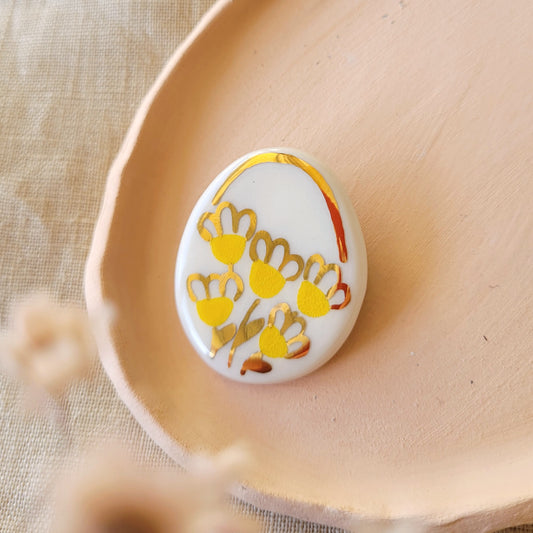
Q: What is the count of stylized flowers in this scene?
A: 5